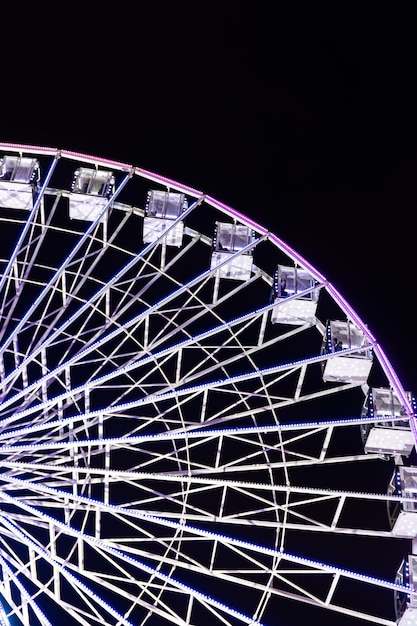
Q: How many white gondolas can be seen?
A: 9